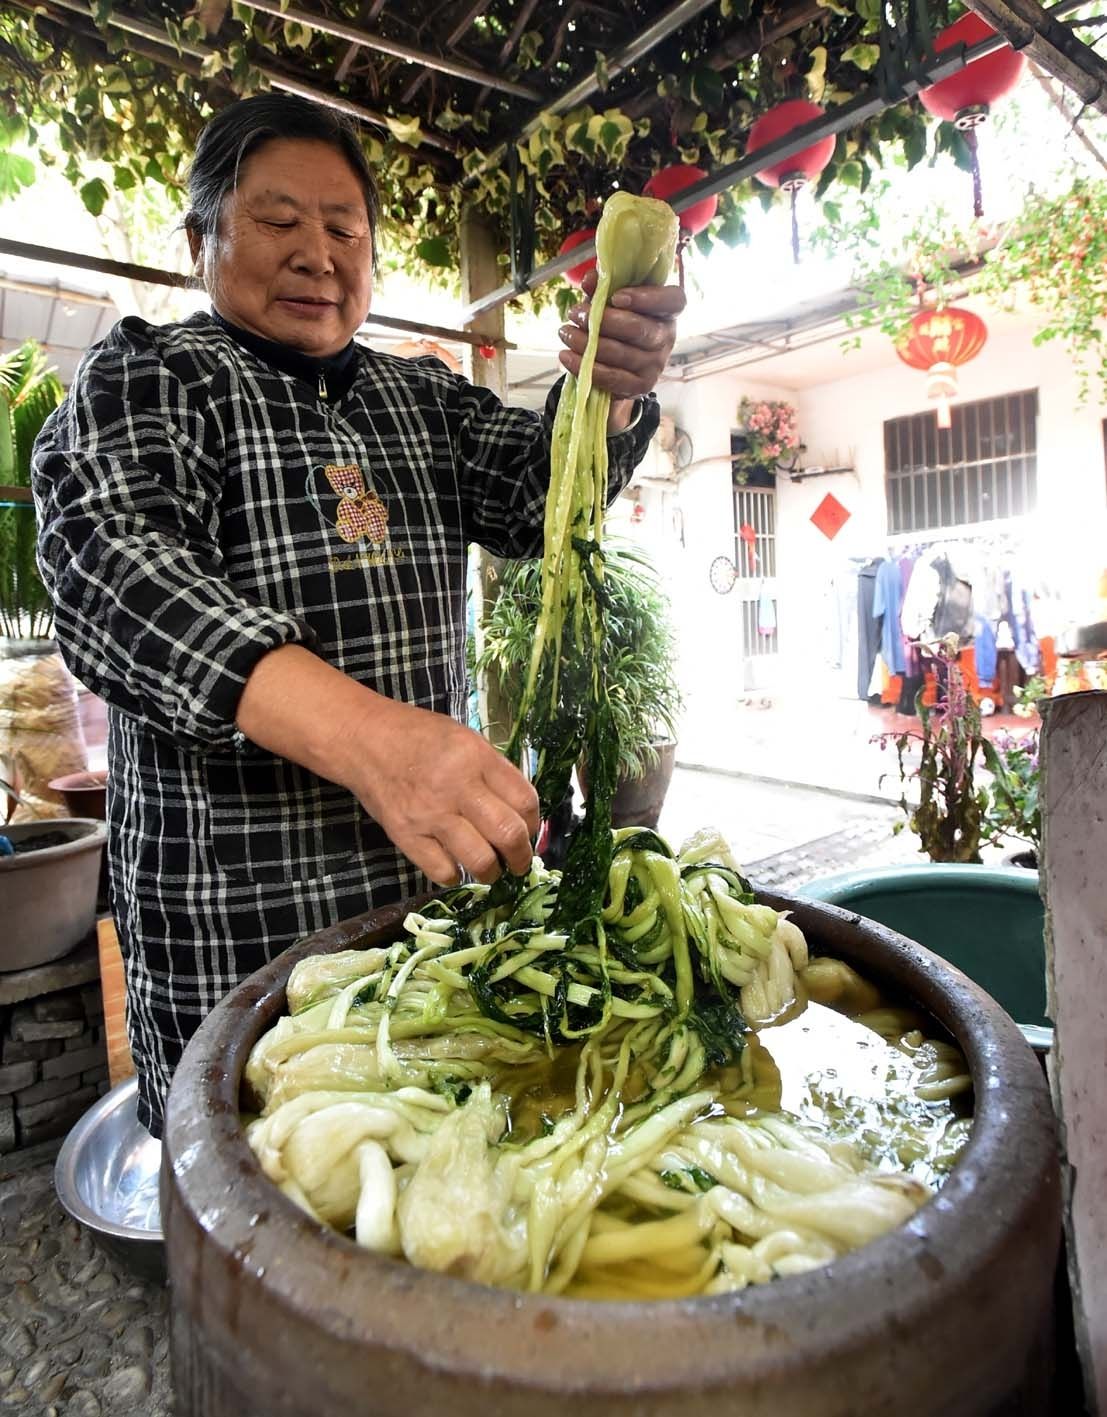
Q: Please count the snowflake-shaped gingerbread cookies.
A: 0